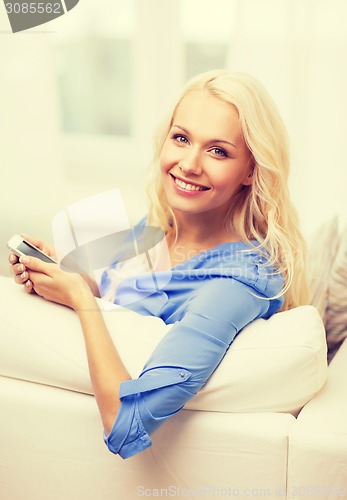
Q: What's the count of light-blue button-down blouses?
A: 1